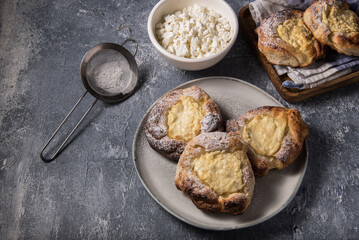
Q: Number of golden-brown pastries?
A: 5